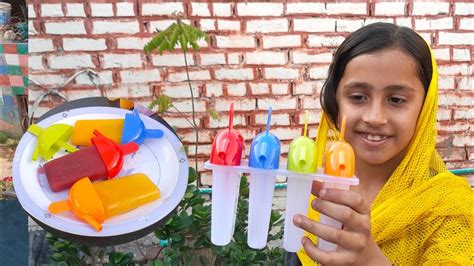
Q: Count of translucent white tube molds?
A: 4